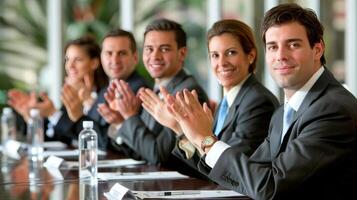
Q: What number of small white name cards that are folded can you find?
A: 3